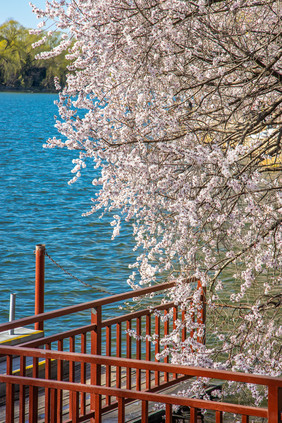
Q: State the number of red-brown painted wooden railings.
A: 2